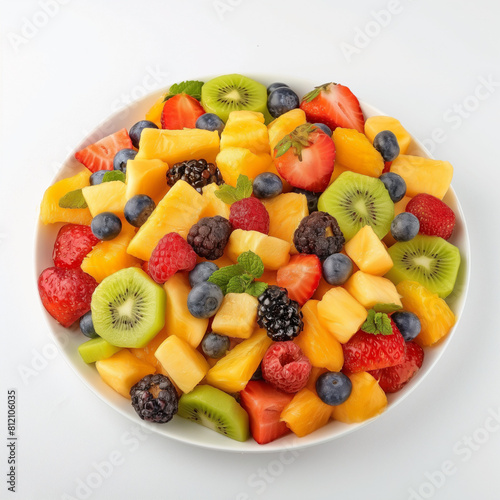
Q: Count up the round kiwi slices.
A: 4